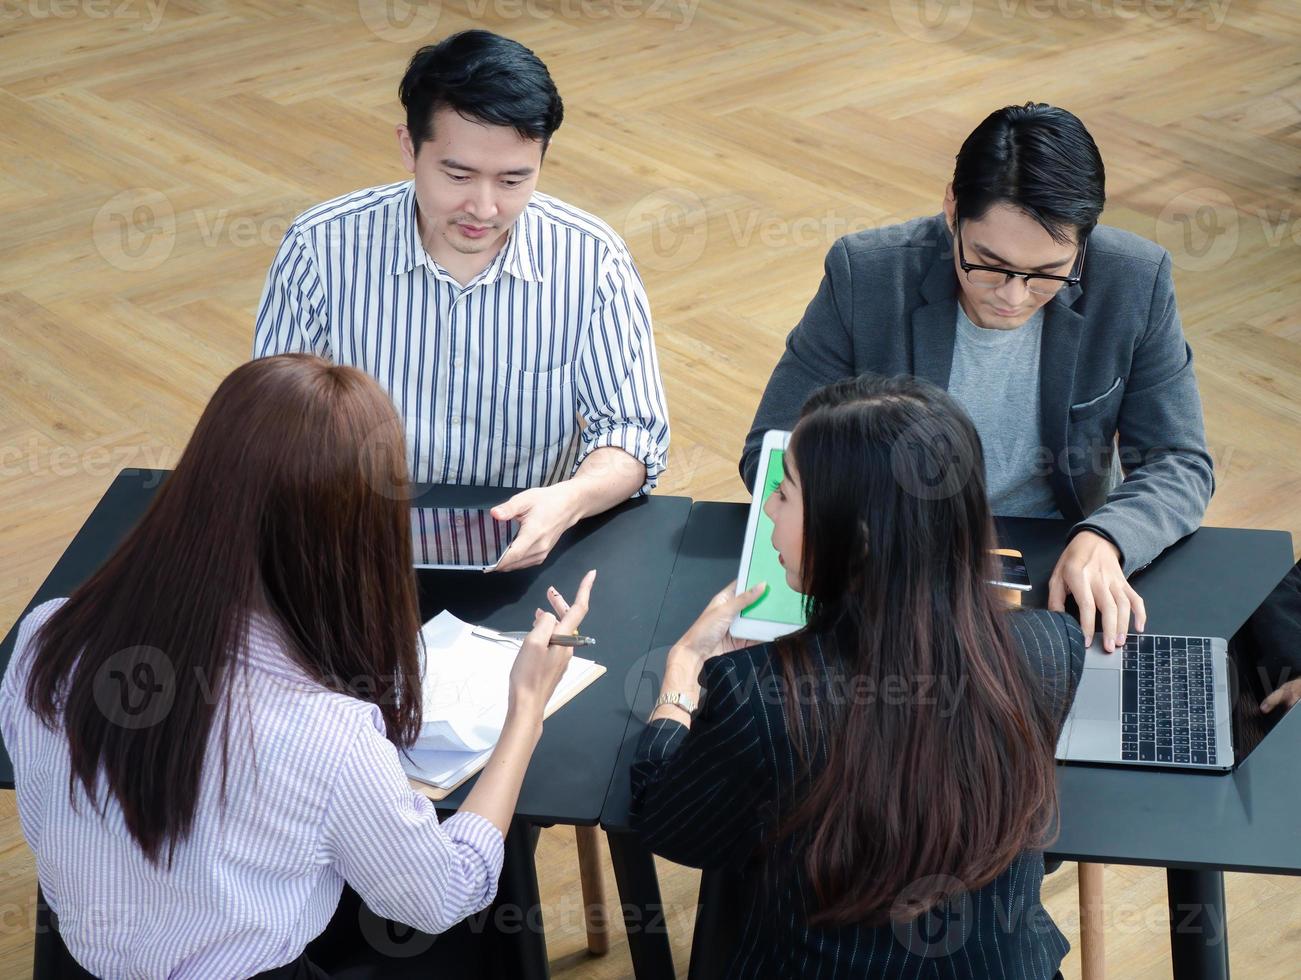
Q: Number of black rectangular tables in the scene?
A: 2